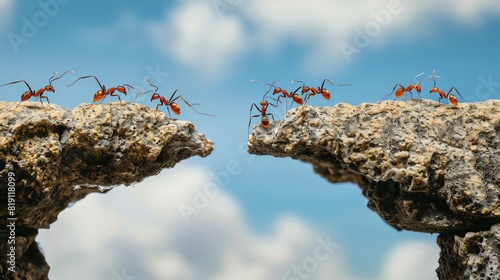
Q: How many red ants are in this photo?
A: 8